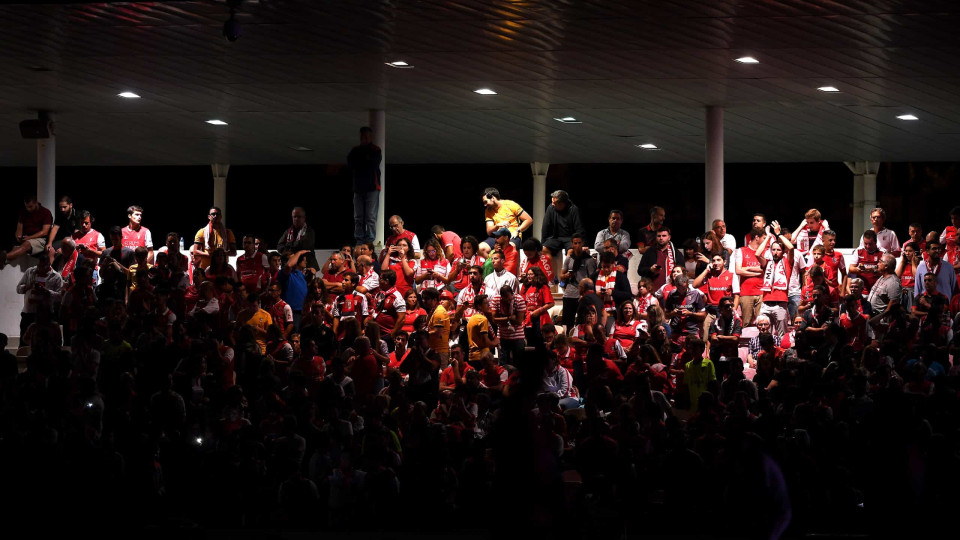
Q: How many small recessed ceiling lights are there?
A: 9